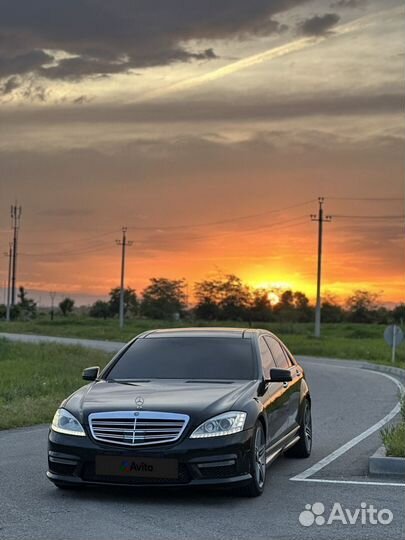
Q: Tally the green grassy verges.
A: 3